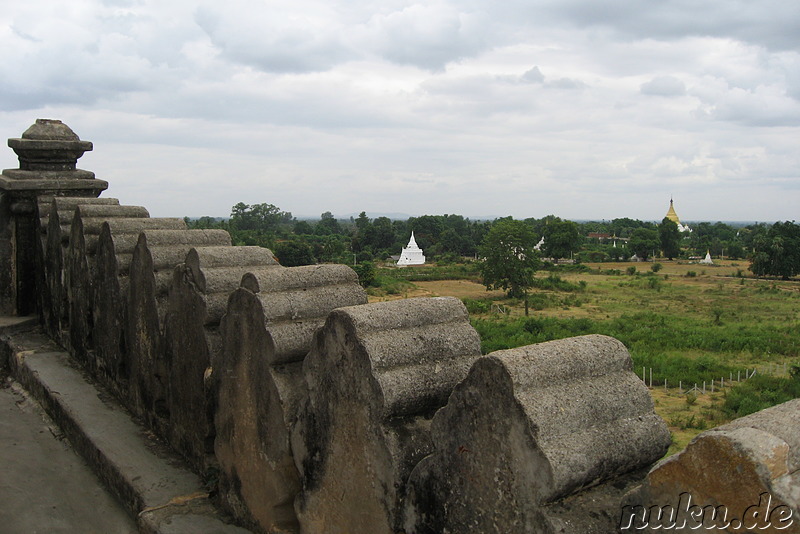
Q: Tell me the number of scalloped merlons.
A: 10